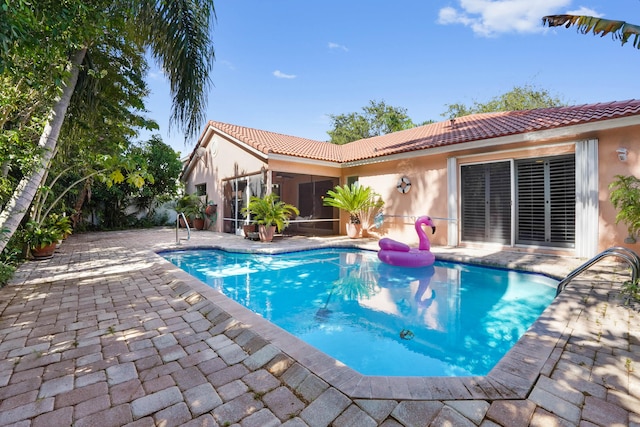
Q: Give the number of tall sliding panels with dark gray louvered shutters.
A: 2